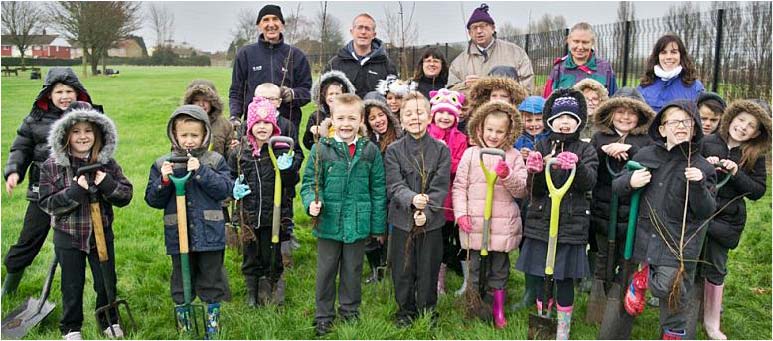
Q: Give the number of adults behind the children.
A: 6